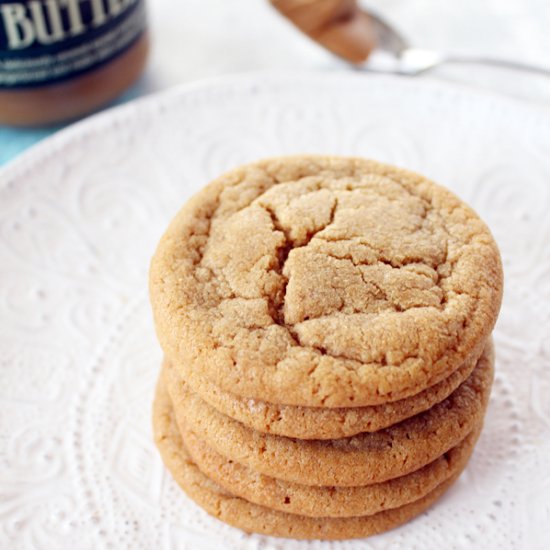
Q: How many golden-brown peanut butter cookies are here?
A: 5